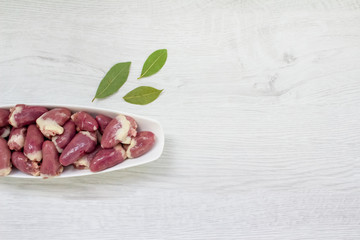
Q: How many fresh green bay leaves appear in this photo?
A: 3